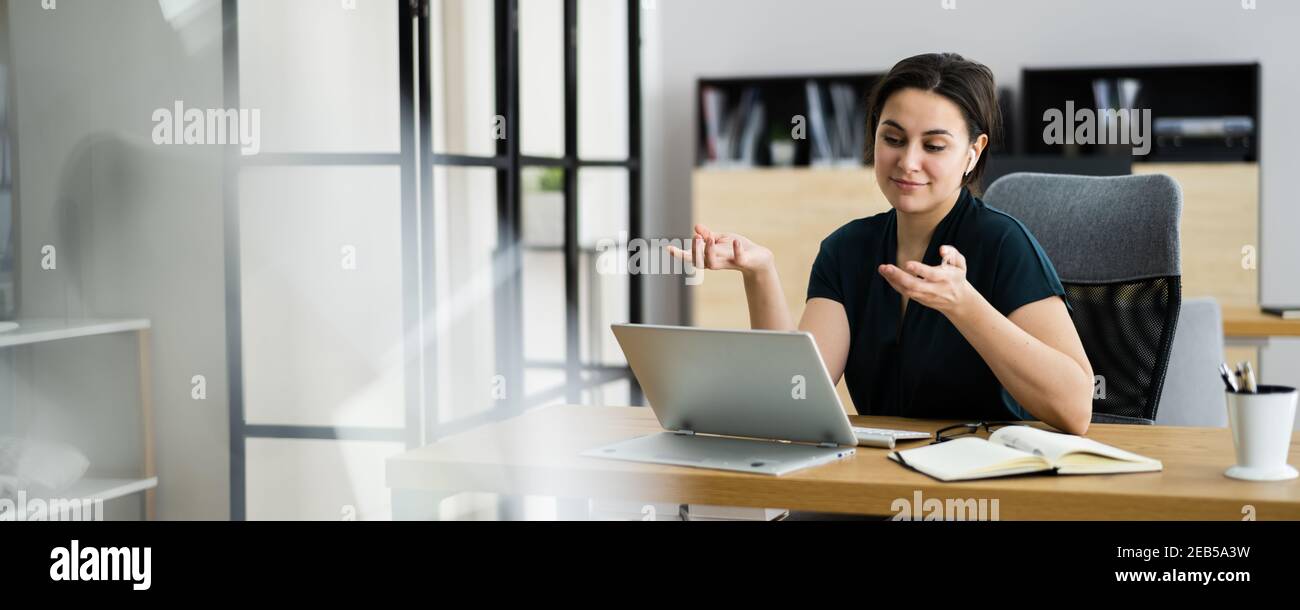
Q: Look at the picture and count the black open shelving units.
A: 2